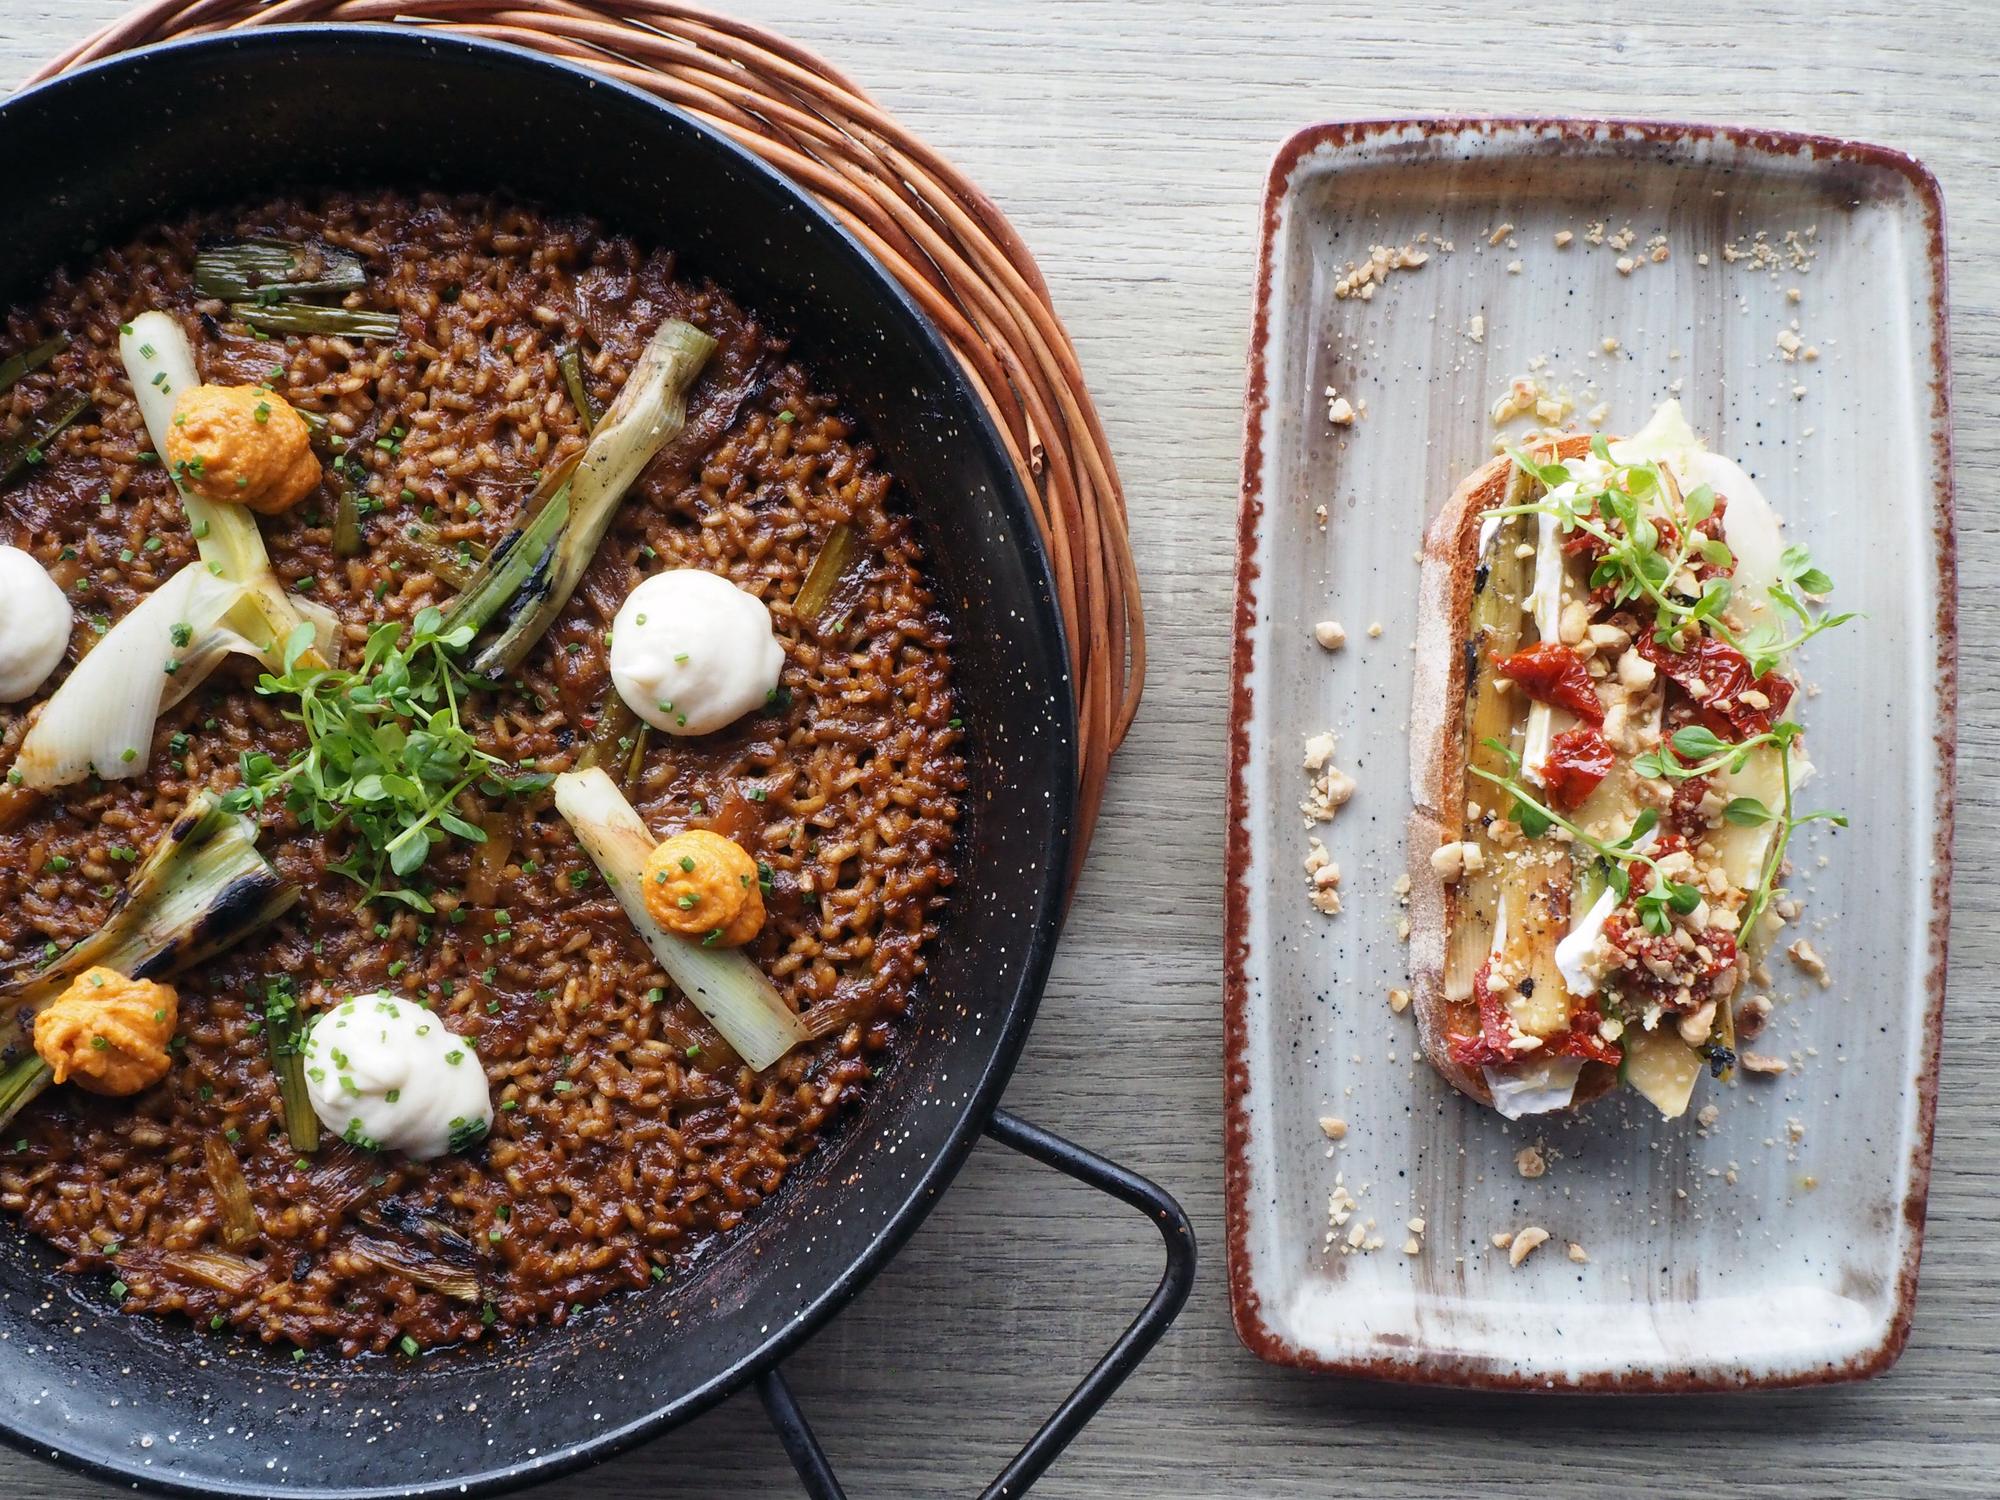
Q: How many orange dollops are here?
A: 3